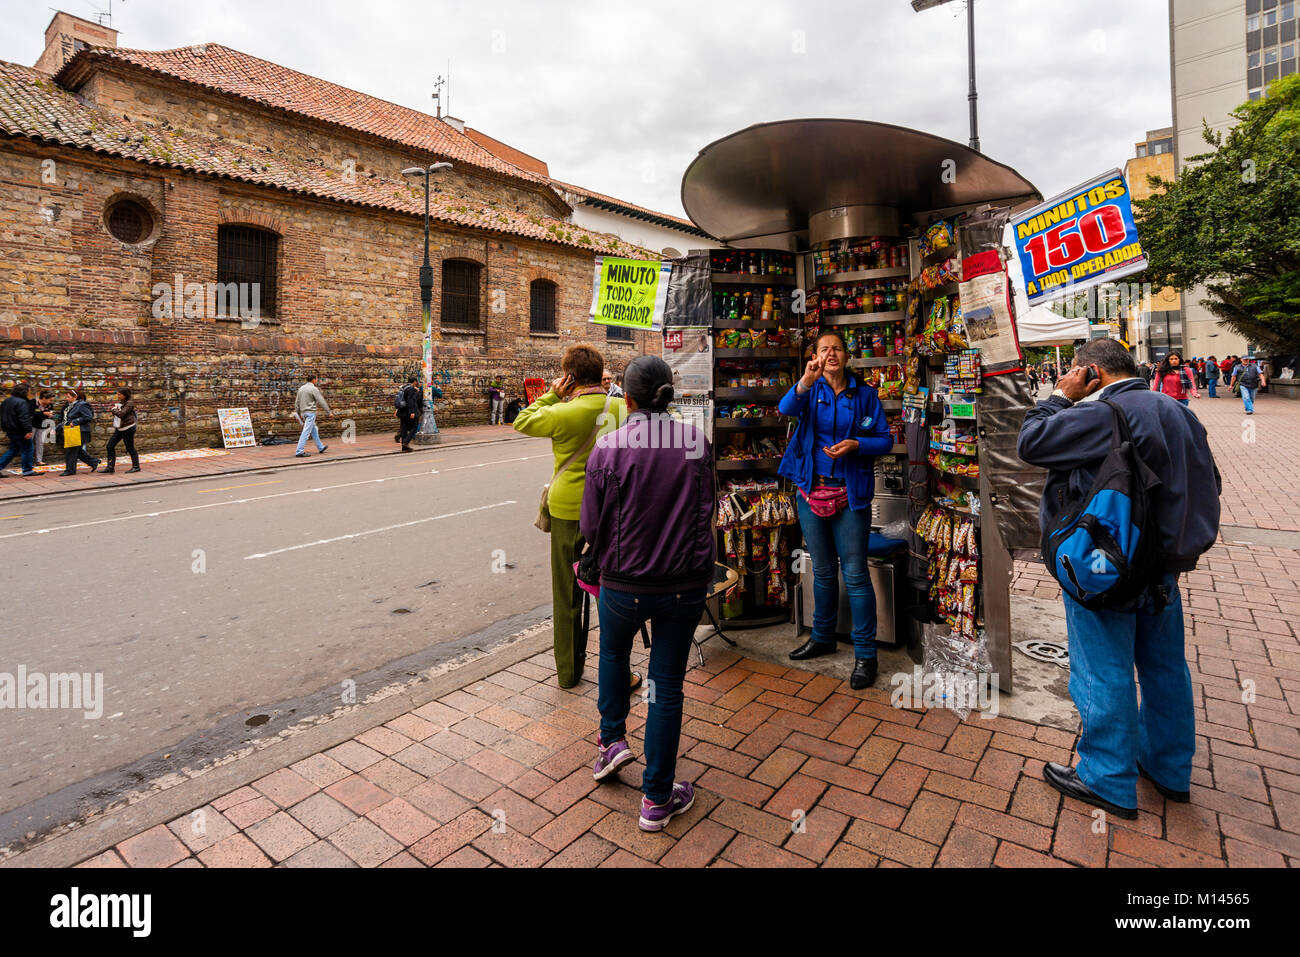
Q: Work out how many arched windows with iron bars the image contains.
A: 3